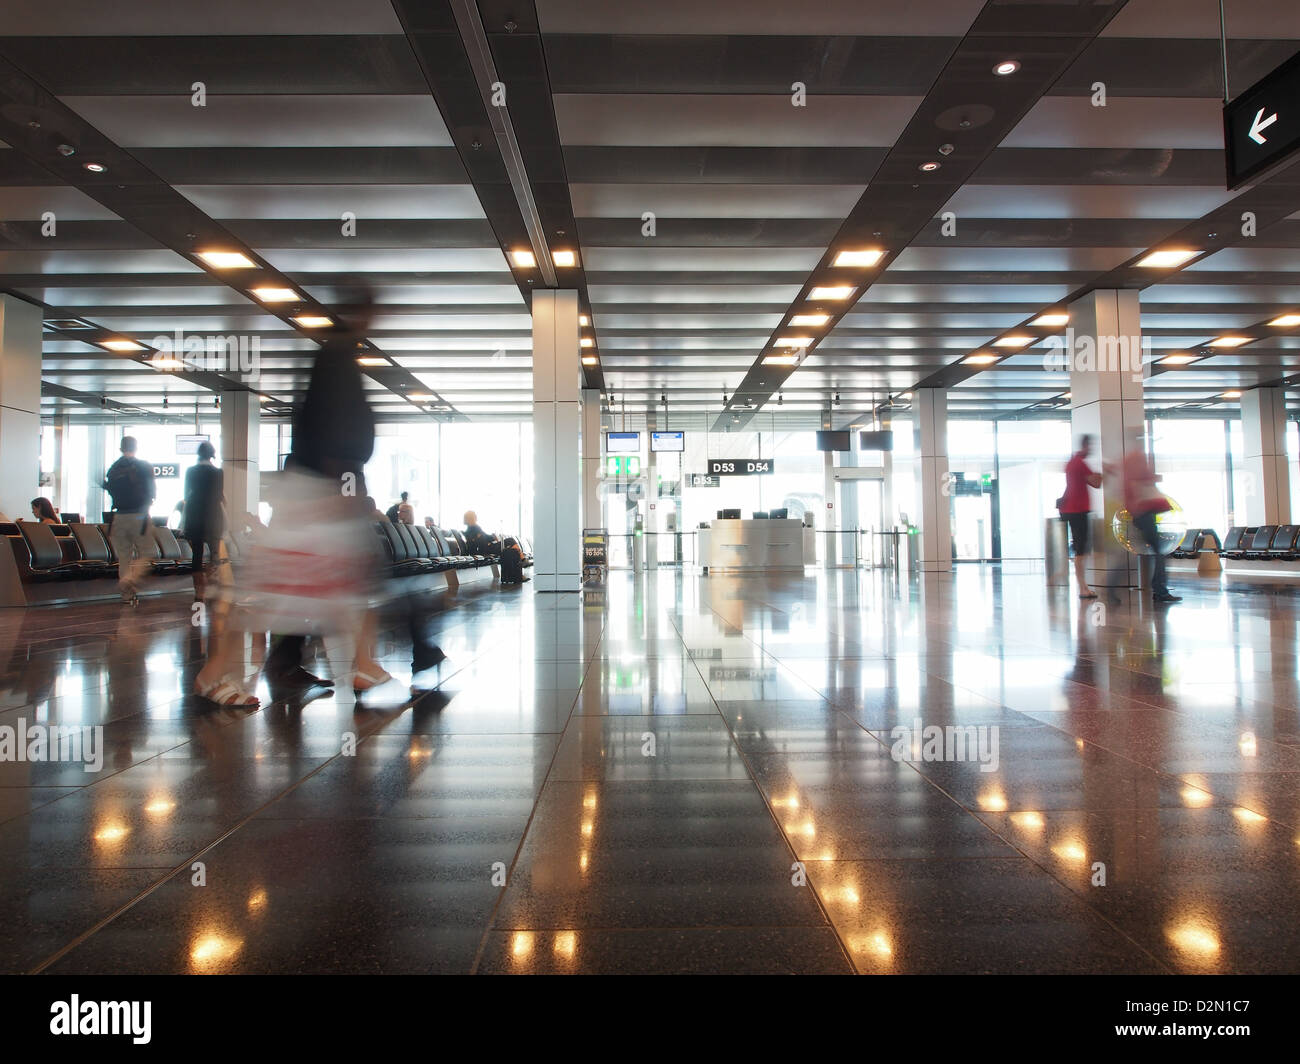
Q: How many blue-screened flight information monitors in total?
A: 2